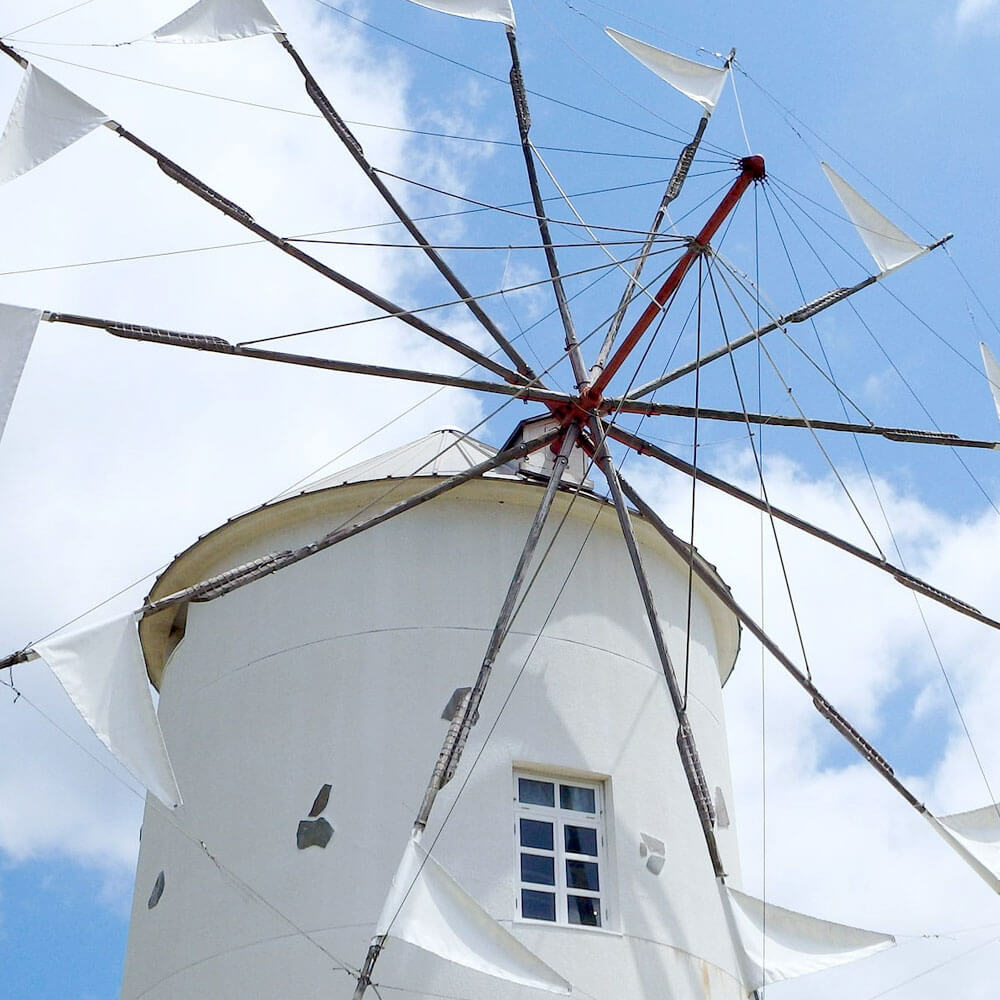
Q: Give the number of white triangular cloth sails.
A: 11